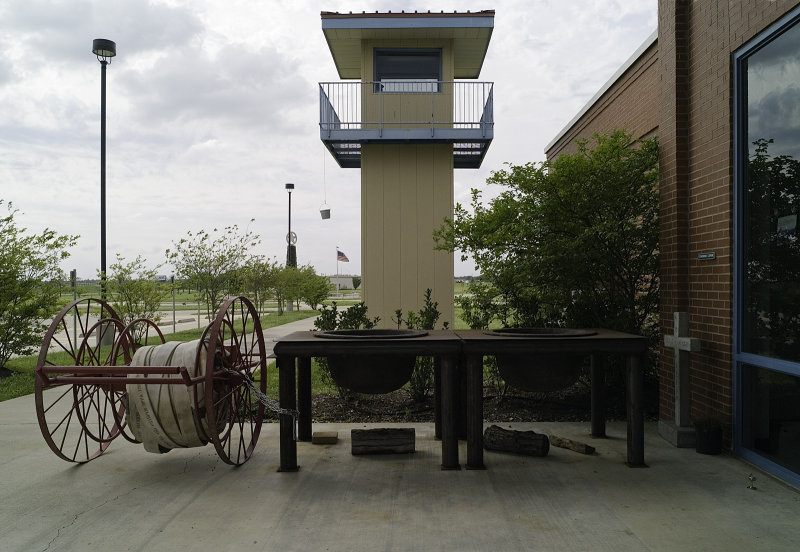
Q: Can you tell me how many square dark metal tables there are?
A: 2